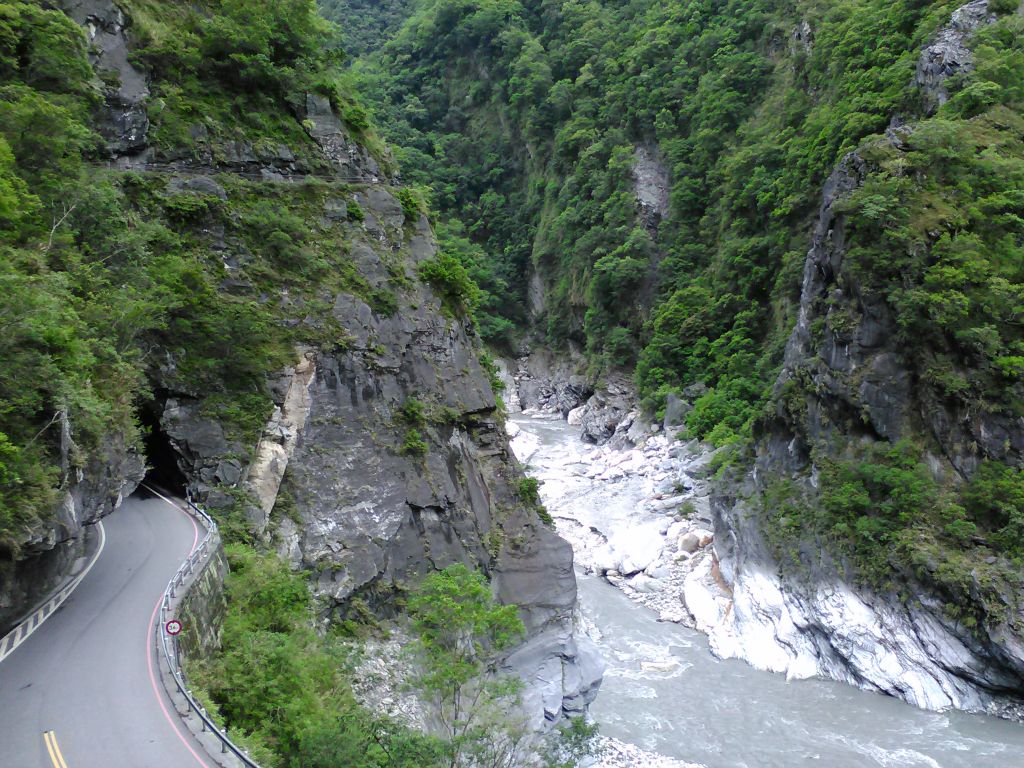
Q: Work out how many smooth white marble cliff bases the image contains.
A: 1